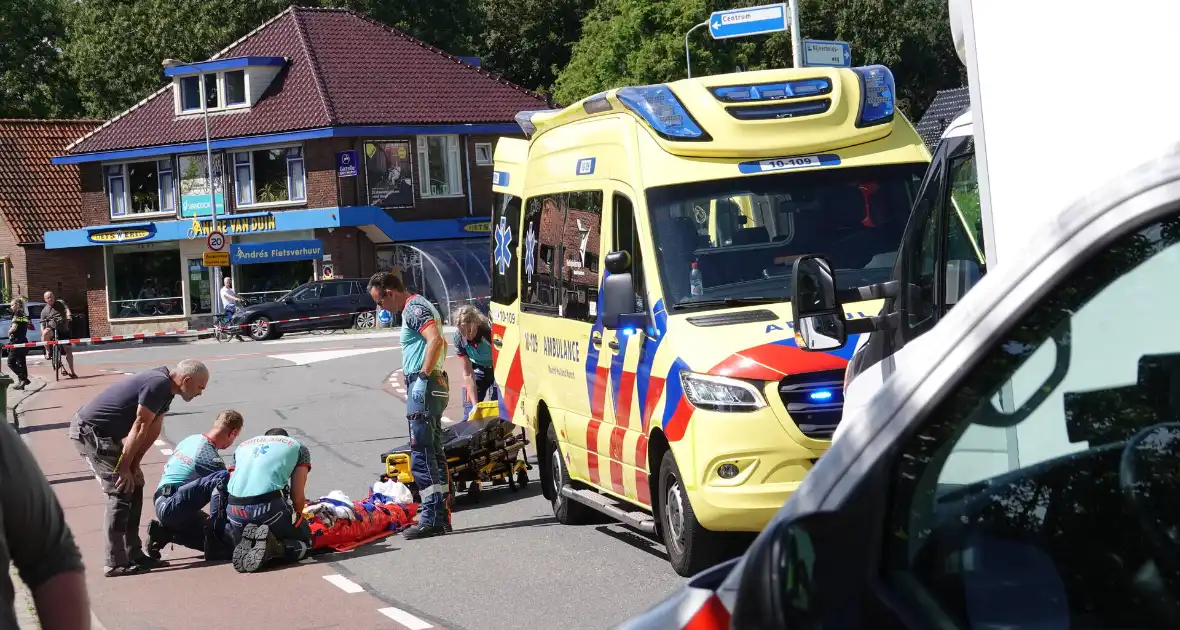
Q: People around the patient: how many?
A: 5